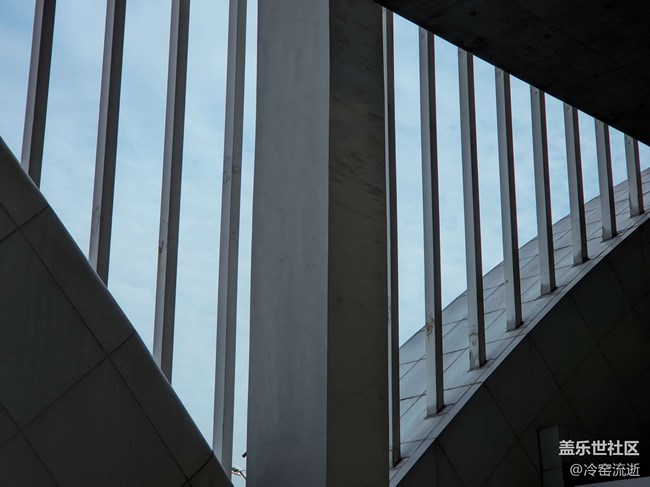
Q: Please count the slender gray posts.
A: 12